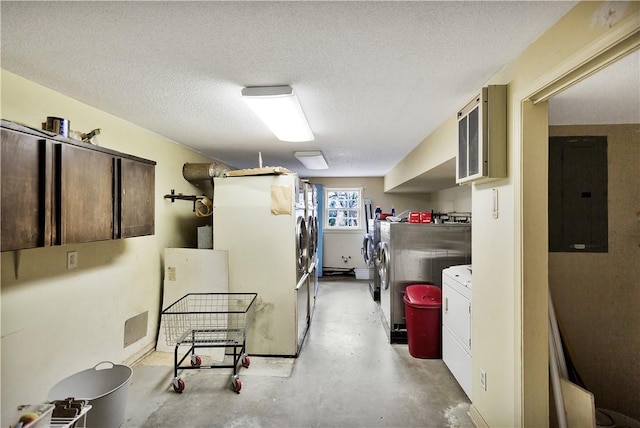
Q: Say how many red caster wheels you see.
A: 4